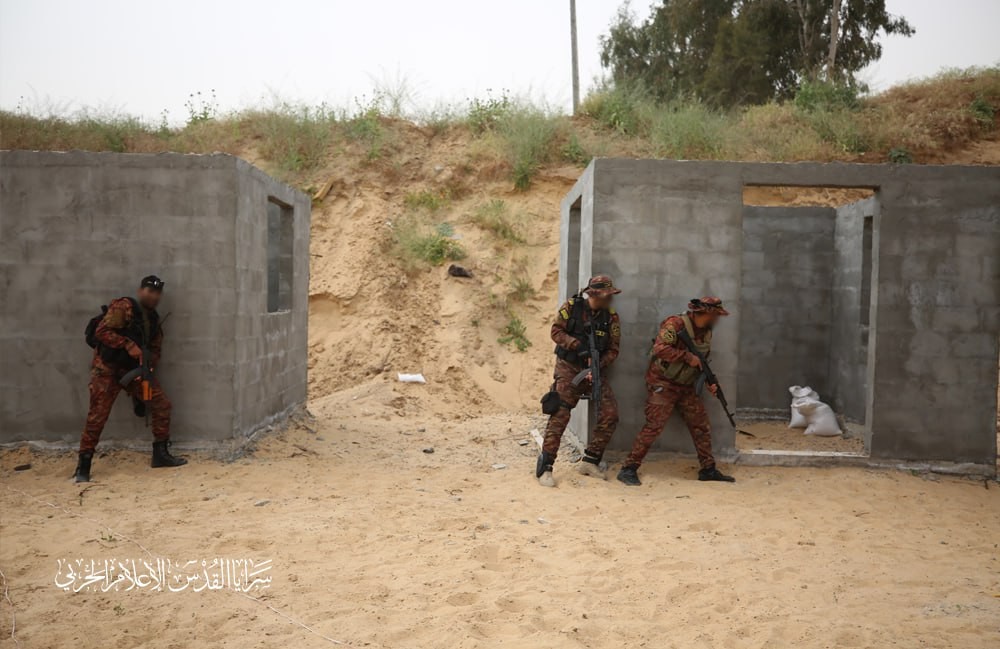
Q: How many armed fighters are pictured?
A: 3